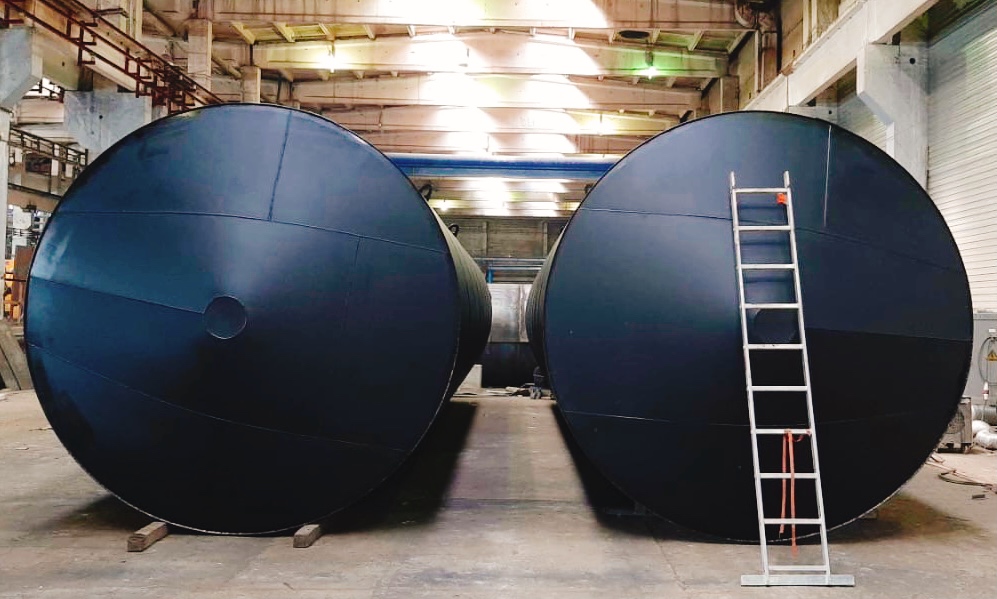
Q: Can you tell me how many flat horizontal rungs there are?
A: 10